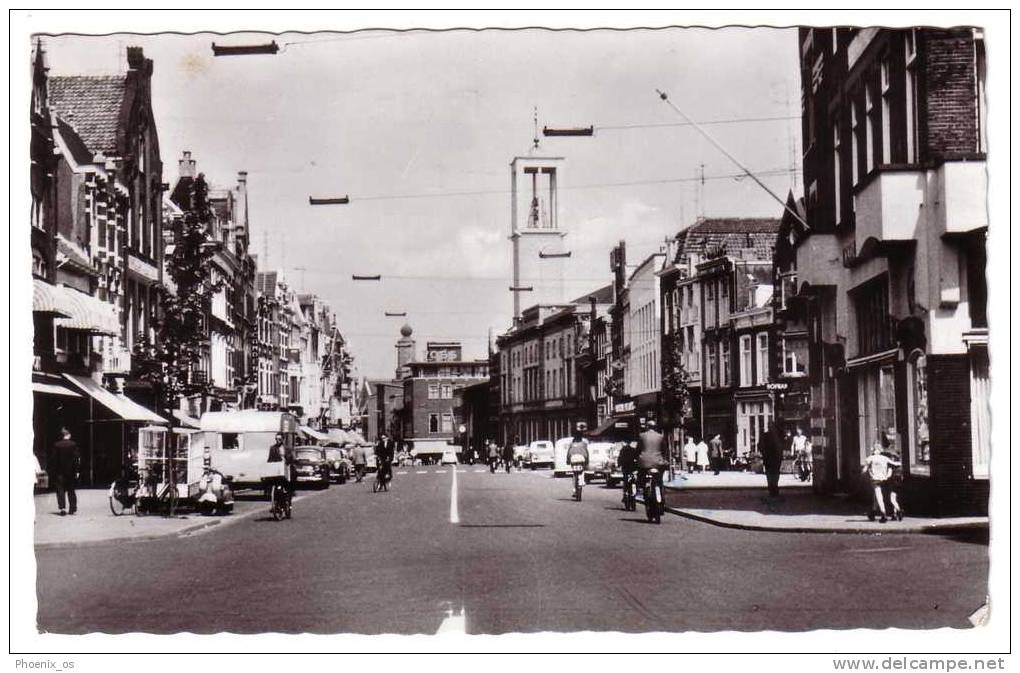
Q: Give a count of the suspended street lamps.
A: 7